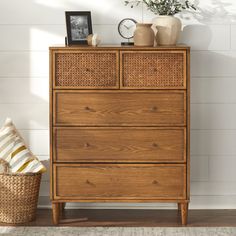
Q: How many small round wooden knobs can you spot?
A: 8